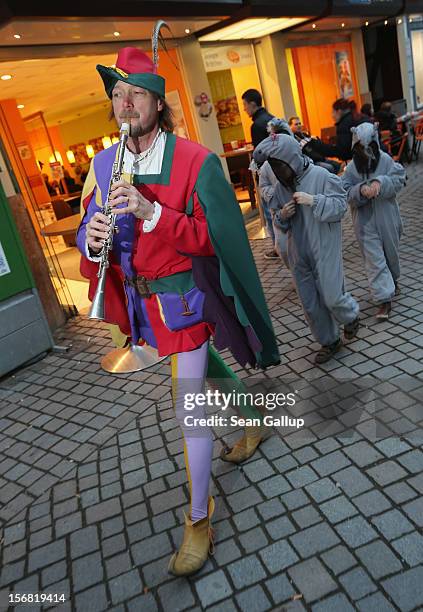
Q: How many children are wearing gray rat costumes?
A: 3